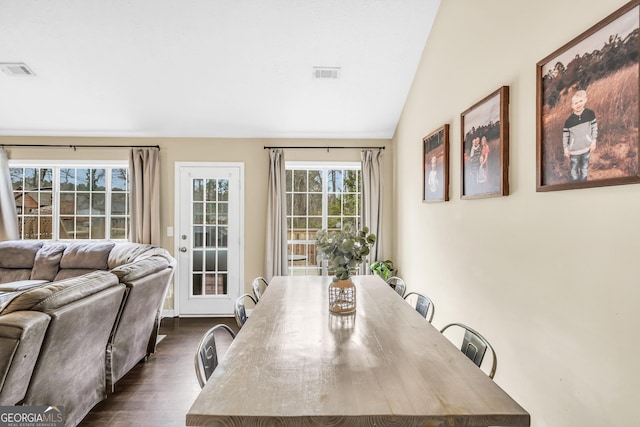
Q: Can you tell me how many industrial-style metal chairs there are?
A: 6